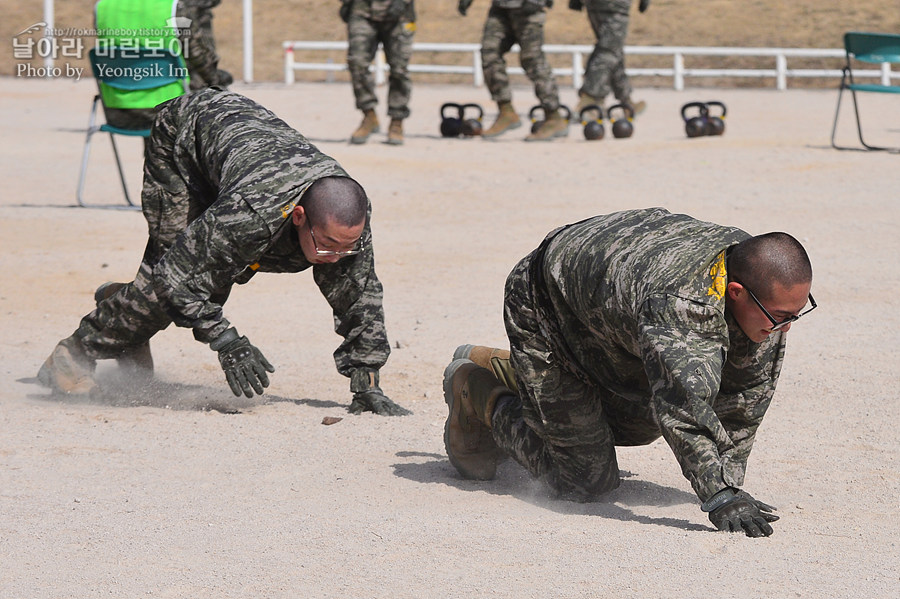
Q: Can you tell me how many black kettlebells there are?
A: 8